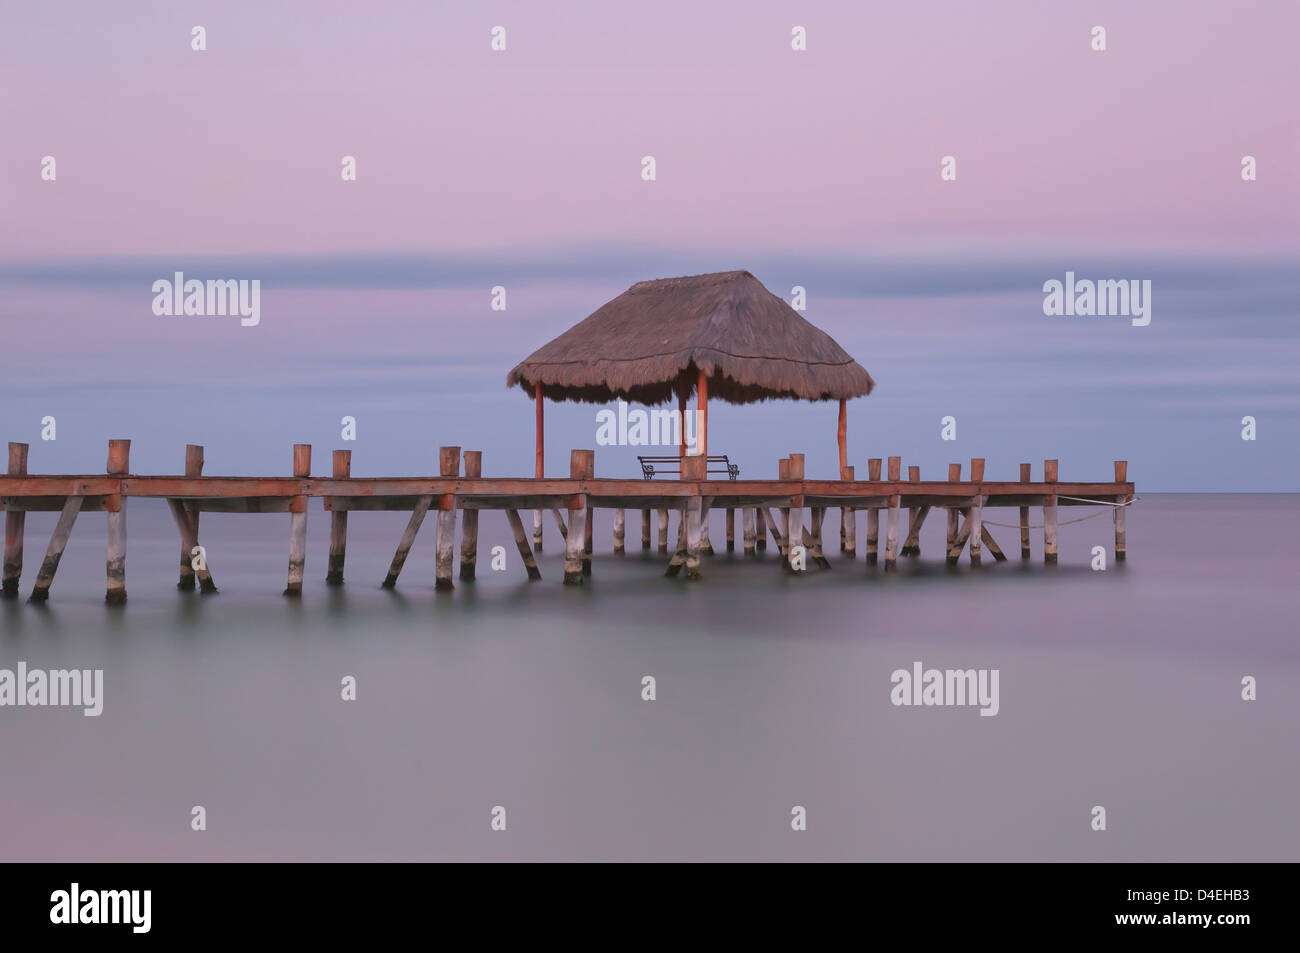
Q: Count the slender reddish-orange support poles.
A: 4